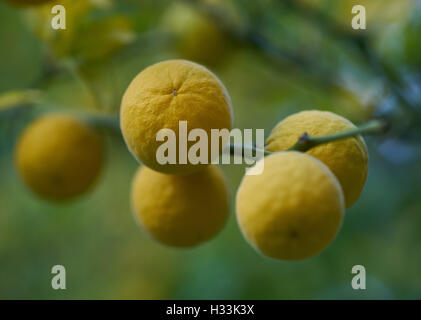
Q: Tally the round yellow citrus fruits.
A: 5